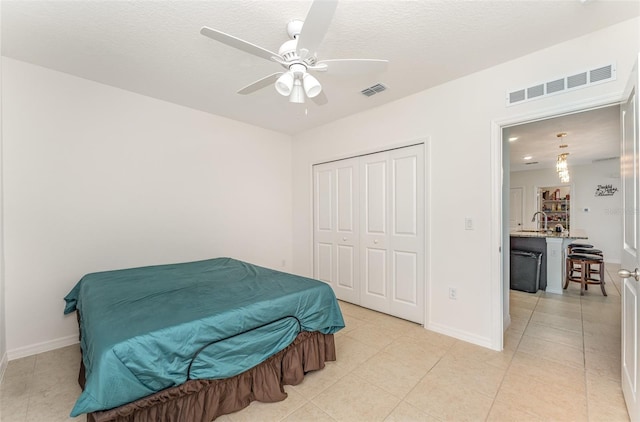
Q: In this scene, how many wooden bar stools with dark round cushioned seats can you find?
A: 3